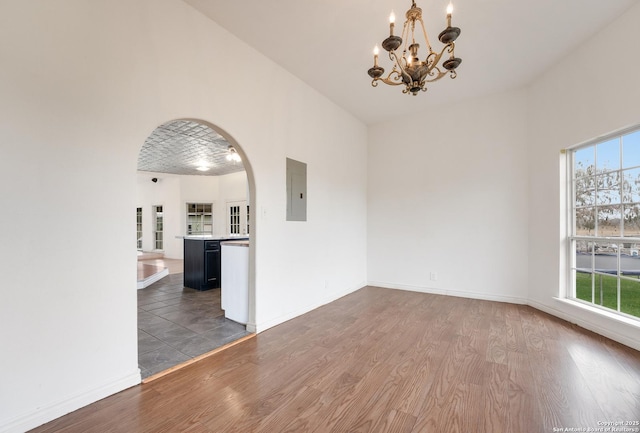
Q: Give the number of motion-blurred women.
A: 0